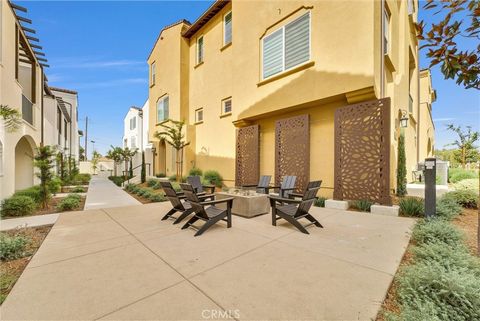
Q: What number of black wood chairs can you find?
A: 6